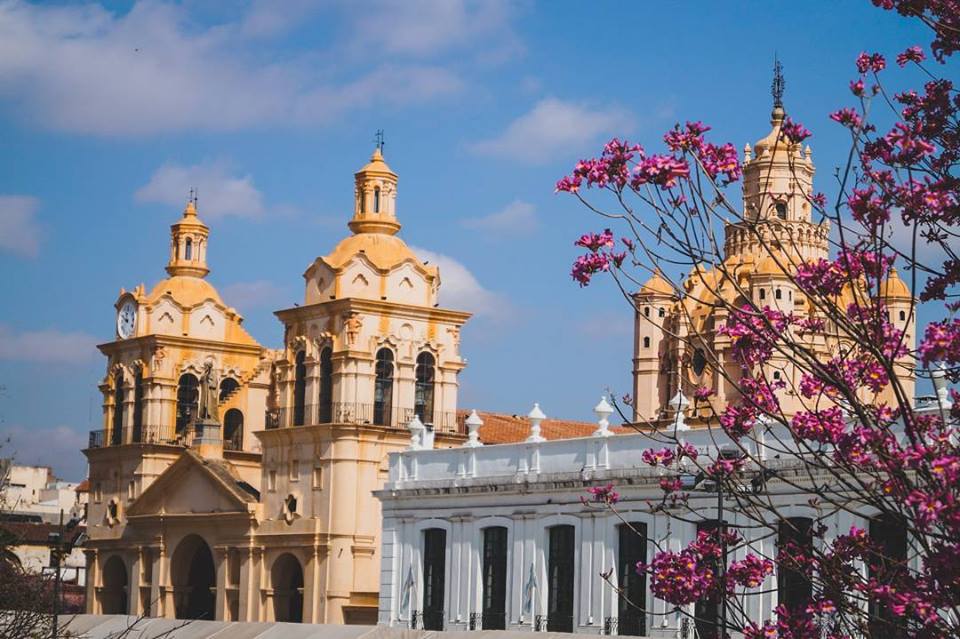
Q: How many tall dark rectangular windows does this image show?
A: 7